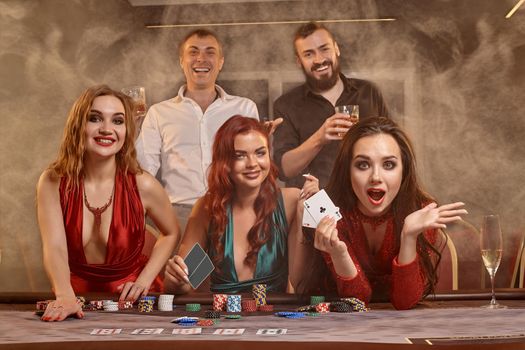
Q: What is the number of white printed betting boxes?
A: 5